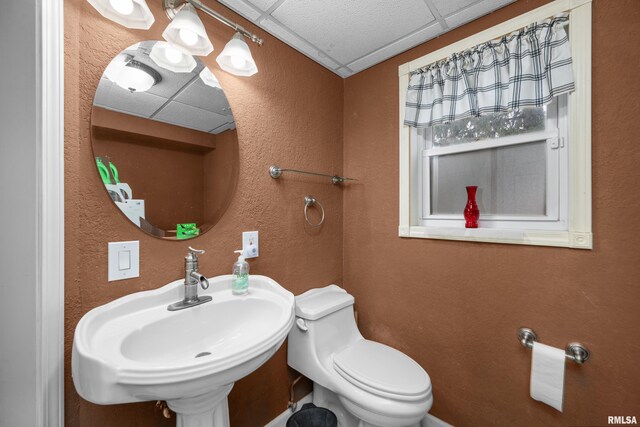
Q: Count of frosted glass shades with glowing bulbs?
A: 3